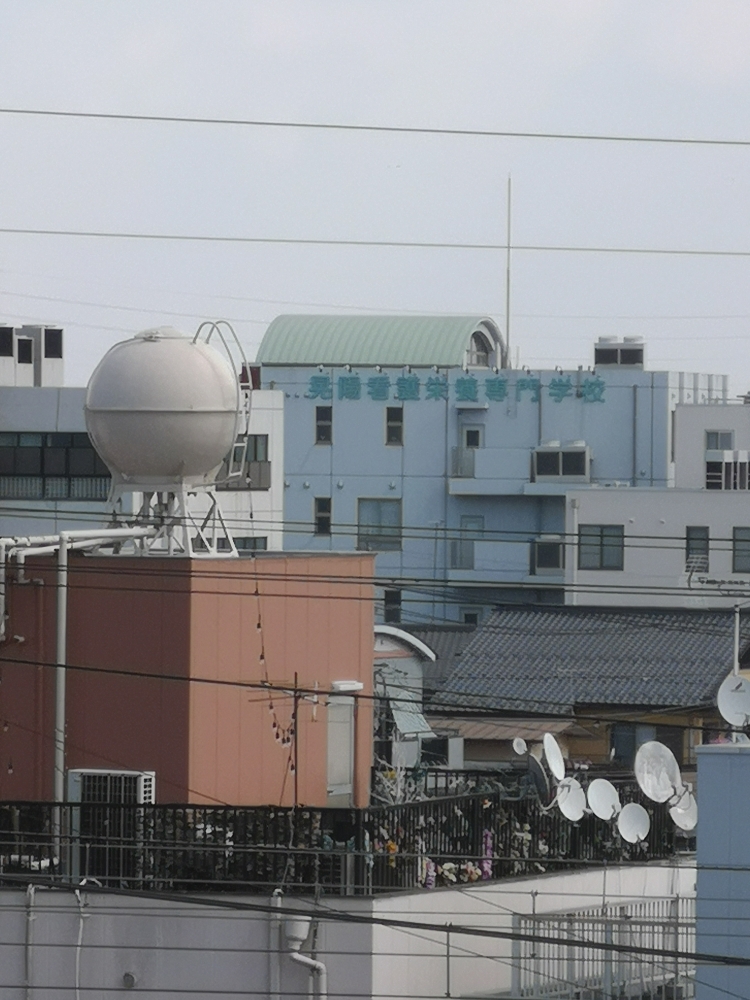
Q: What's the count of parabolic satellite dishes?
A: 9